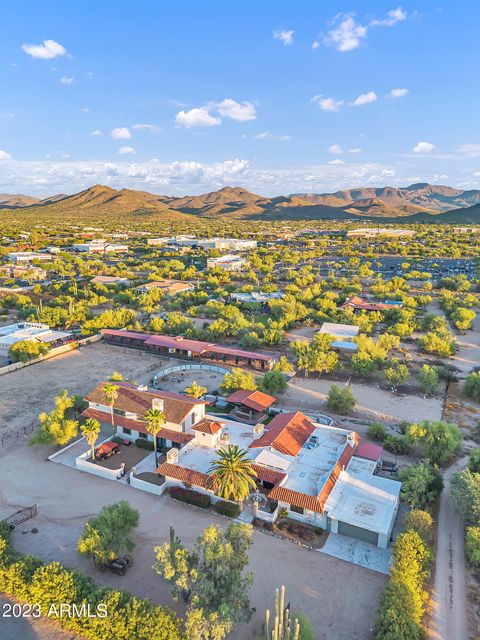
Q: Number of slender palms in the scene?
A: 3